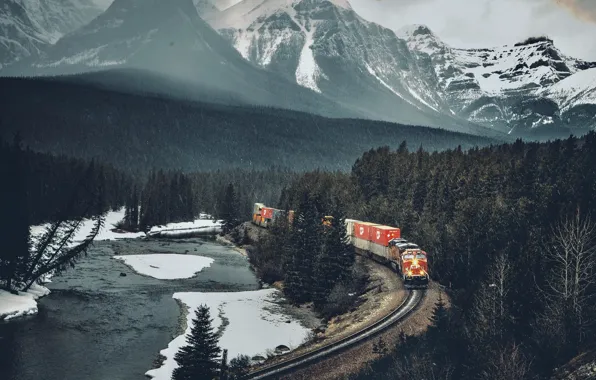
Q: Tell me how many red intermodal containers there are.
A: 3